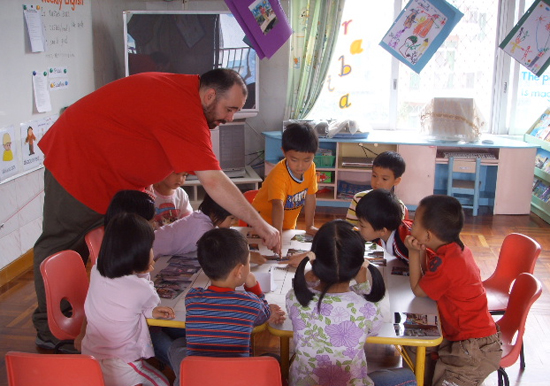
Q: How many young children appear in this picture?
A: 10